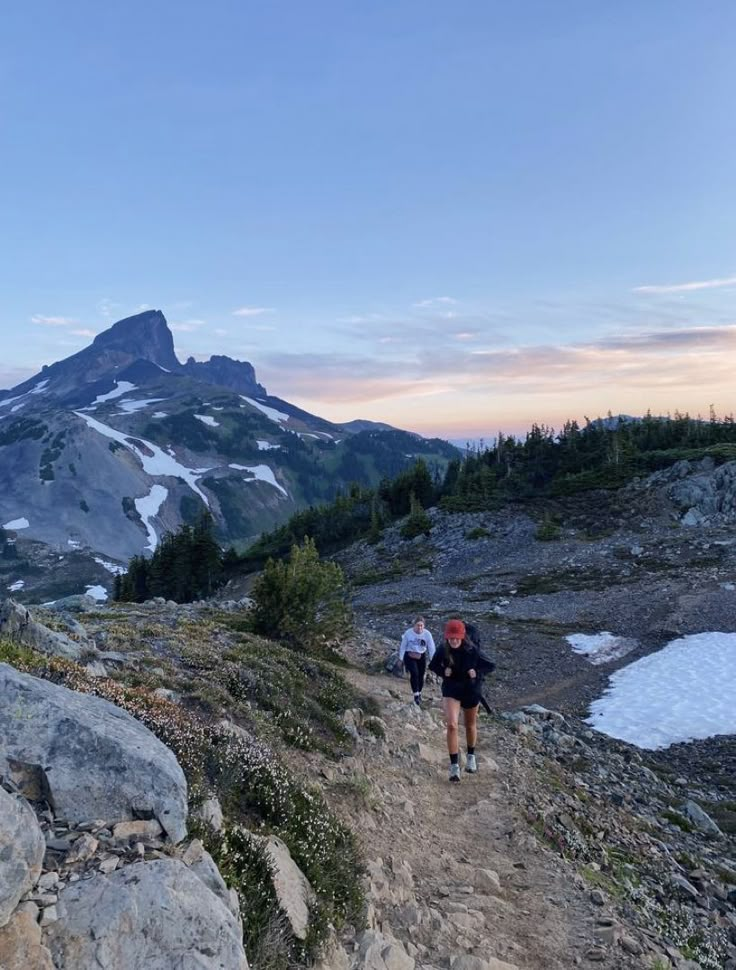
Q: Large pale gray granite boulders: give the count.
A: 3